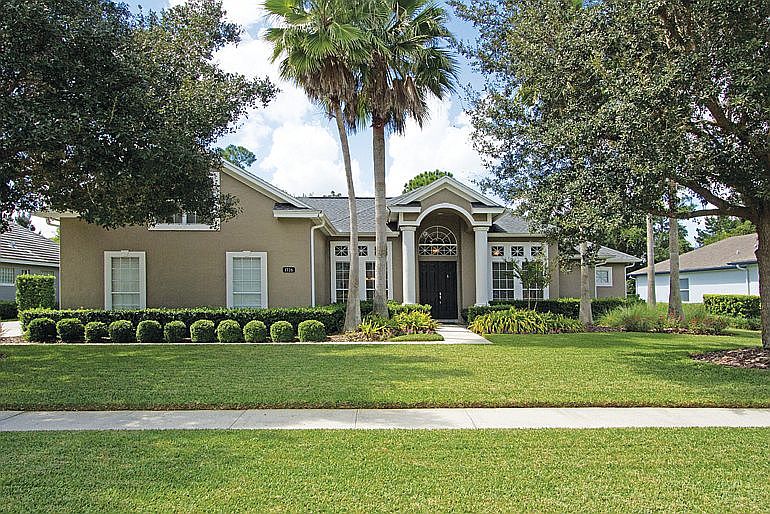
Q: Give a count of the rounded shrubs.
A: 11